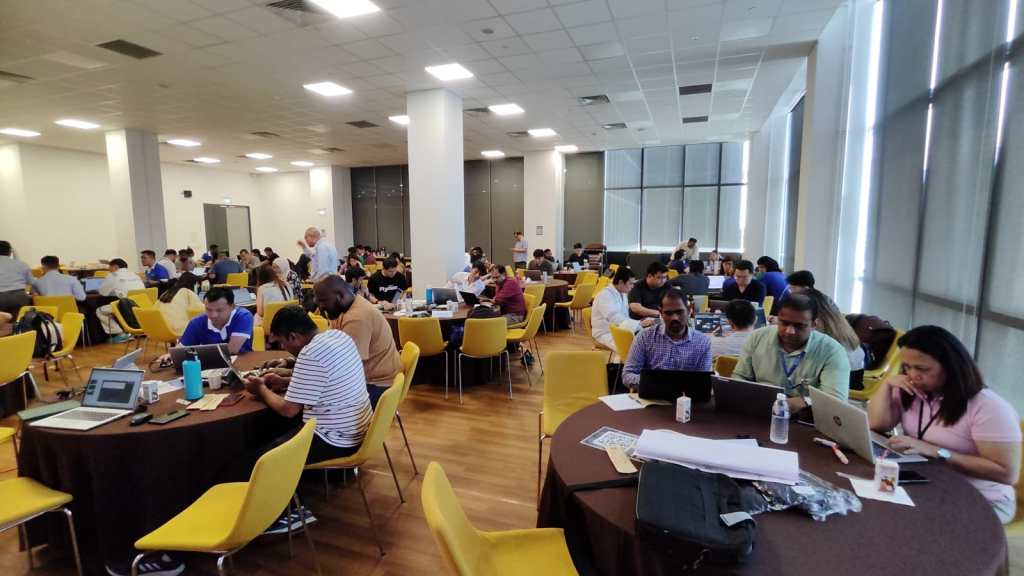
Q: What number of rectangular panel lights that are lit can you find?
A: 15